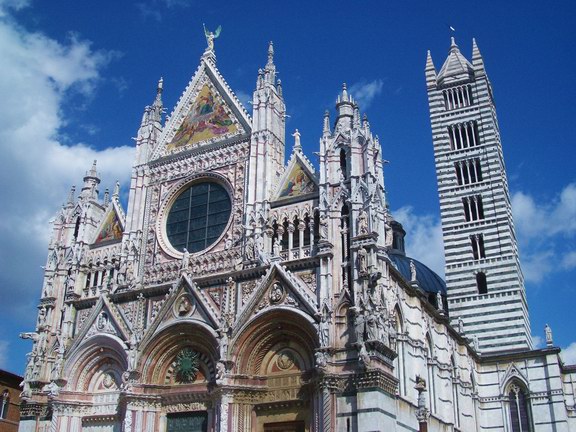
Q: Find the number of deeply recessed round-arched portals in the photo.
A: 3